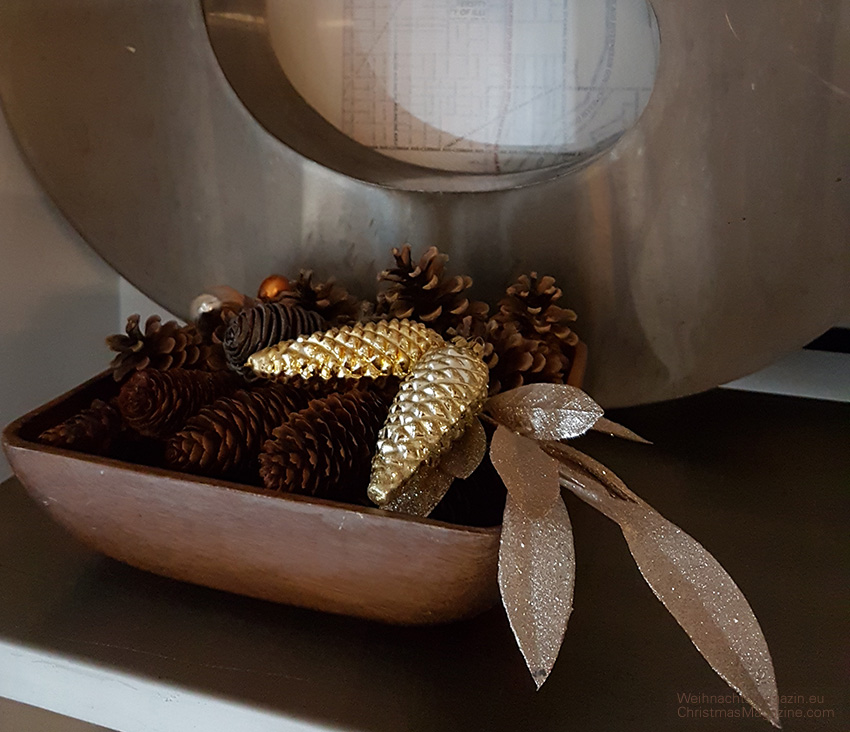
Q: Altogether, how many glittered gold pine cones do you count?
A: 2